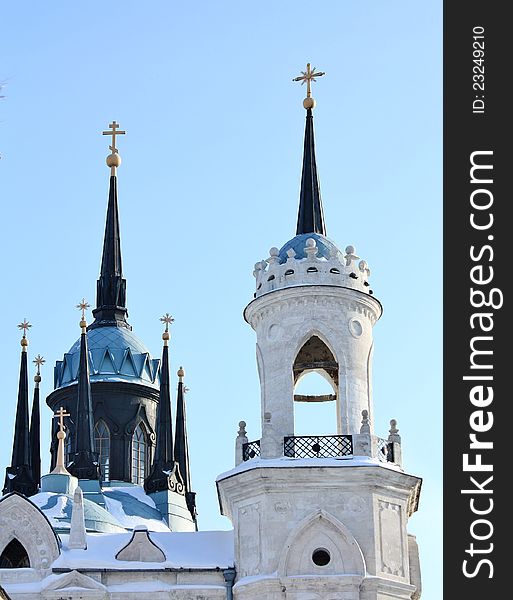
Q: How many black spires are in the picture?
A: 7